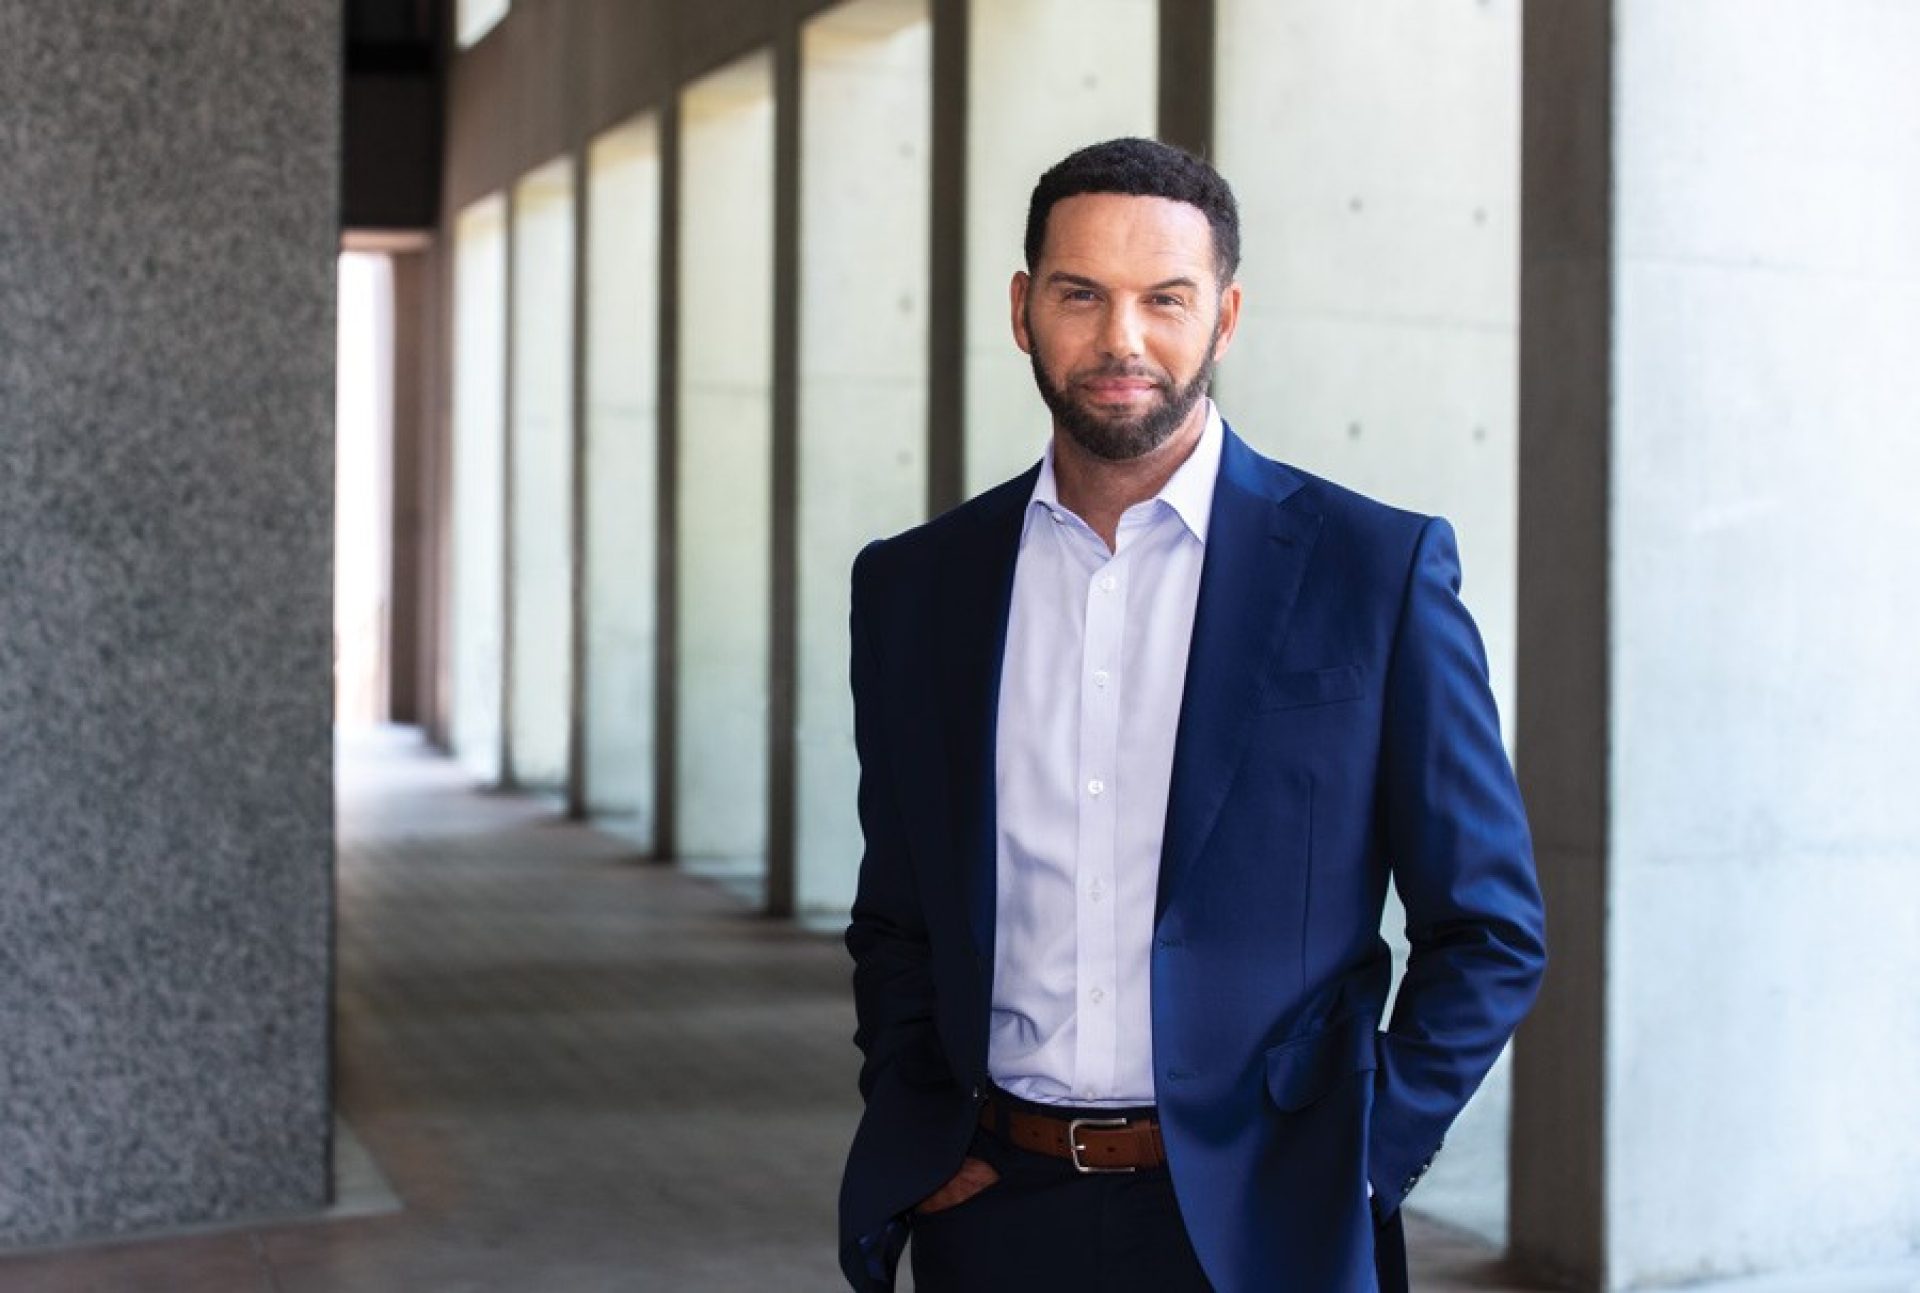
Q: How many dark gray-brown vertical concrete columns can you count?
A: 7